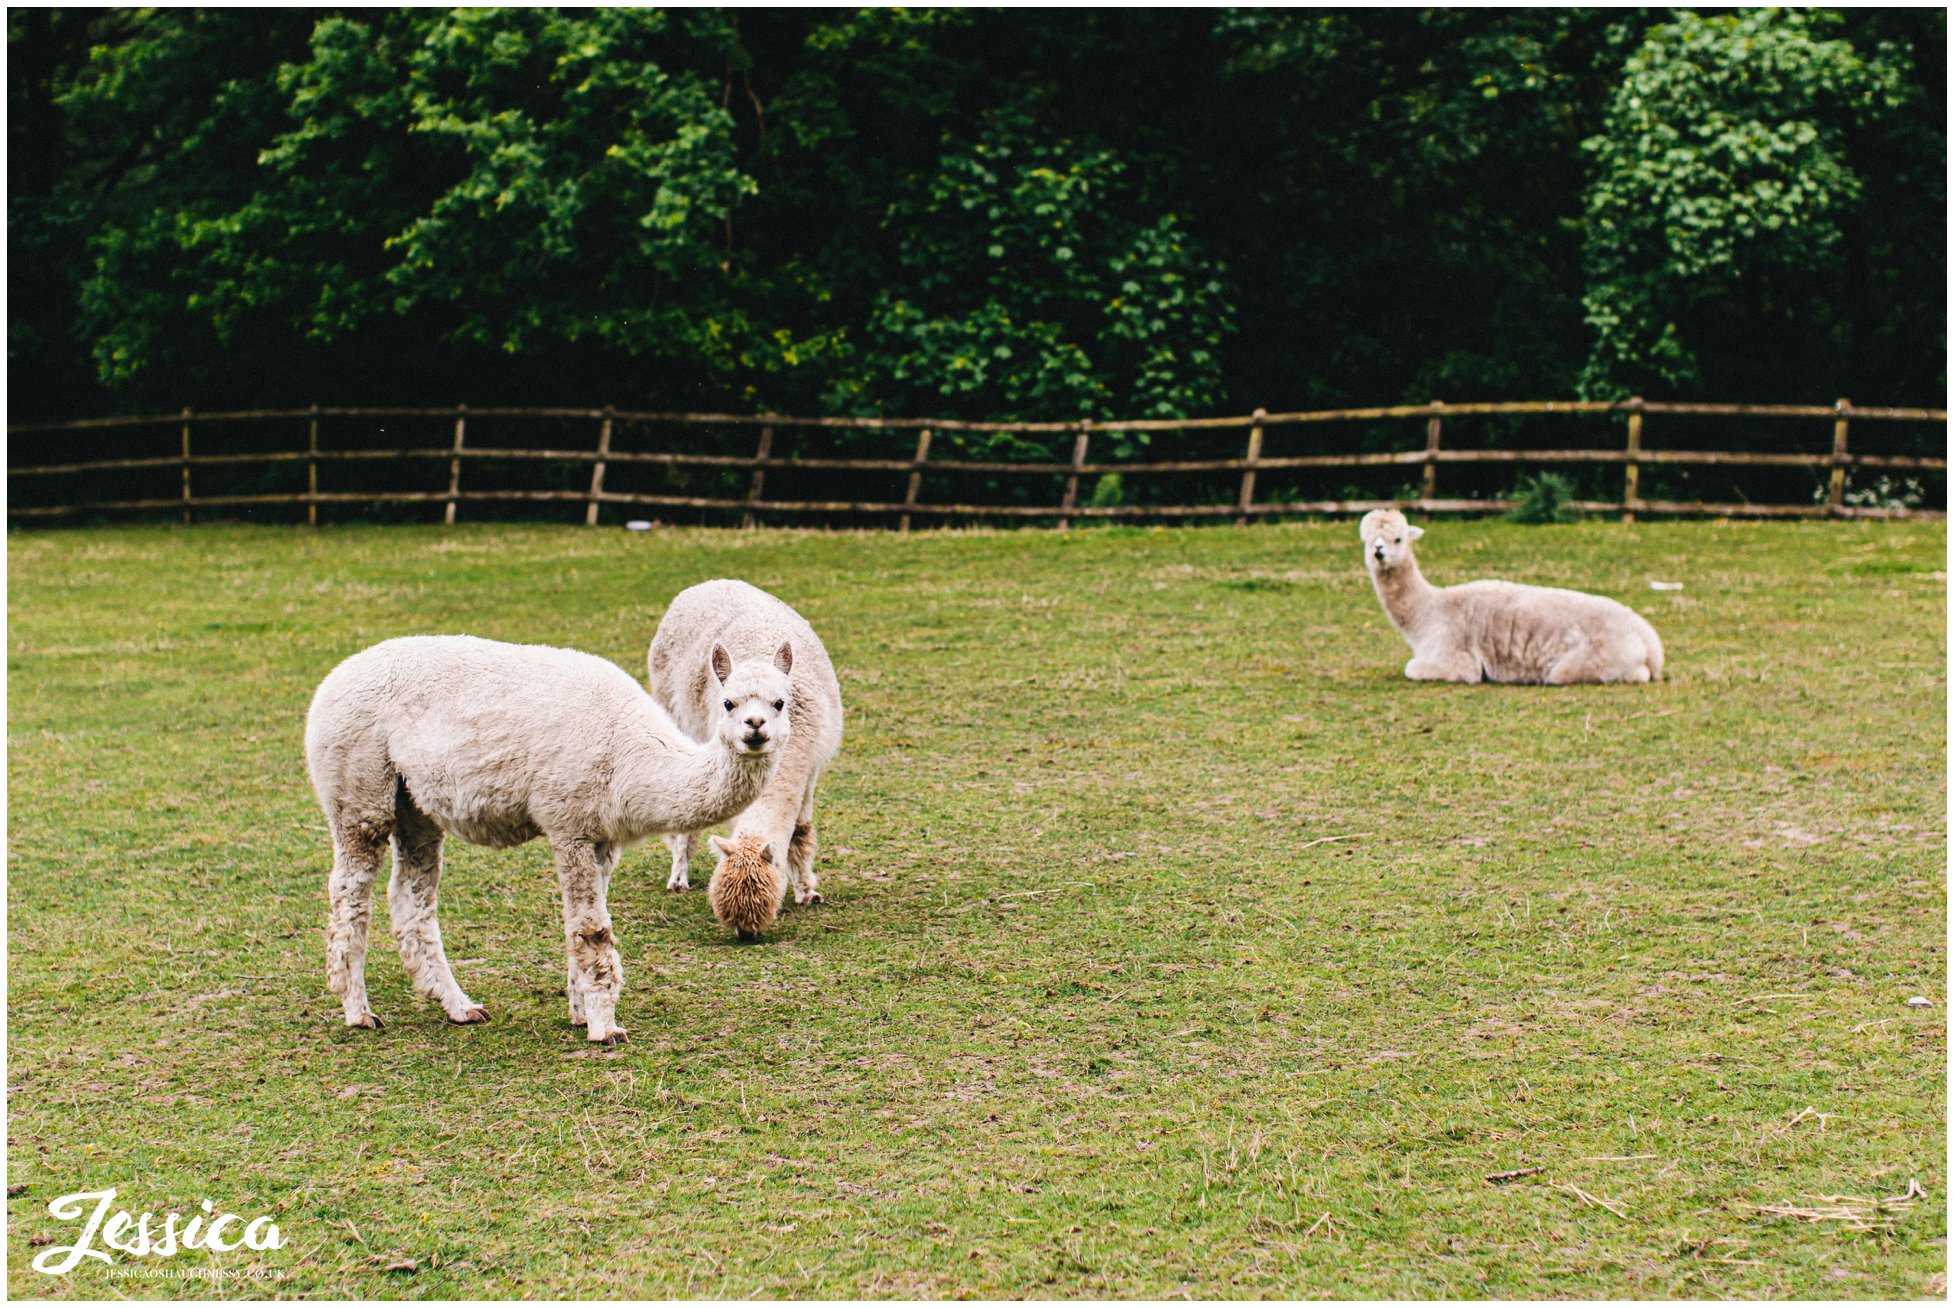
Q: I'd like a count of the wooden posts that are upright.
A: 11